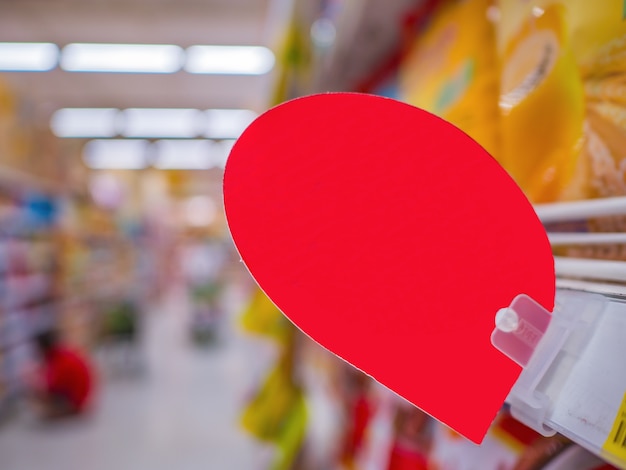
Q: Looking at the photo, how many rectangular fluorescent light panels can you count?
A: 9